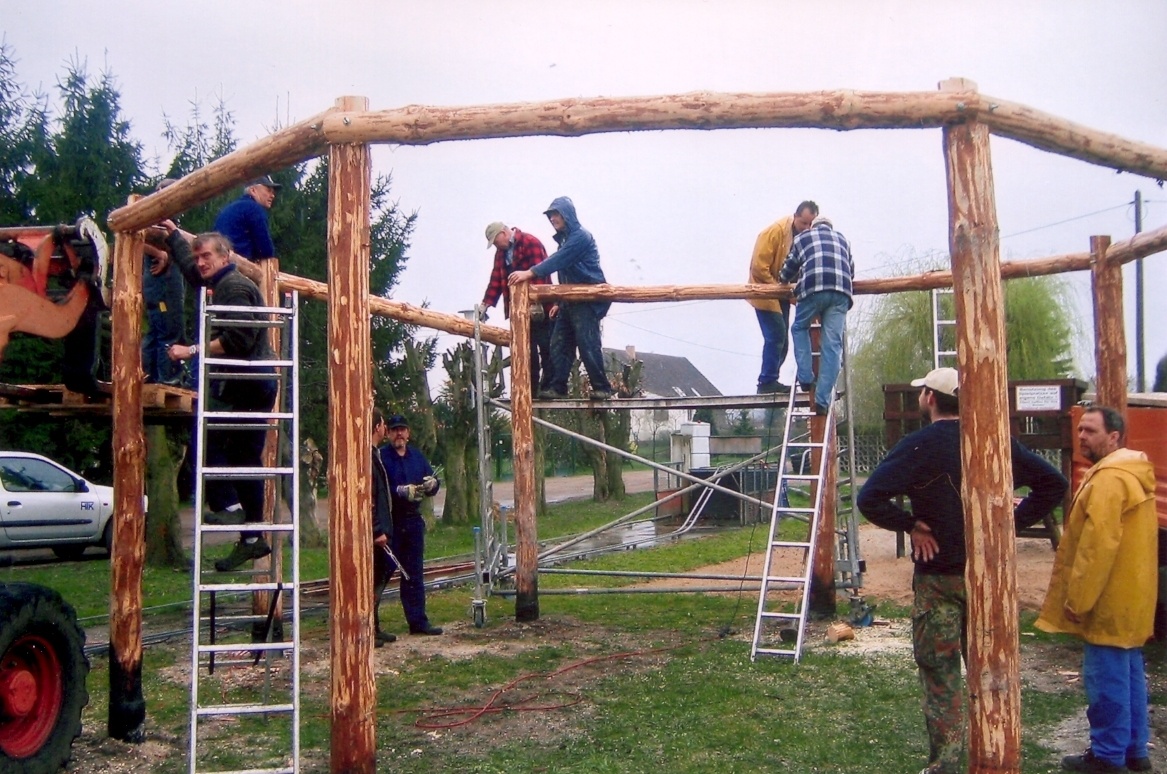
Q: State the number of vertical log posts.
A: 7